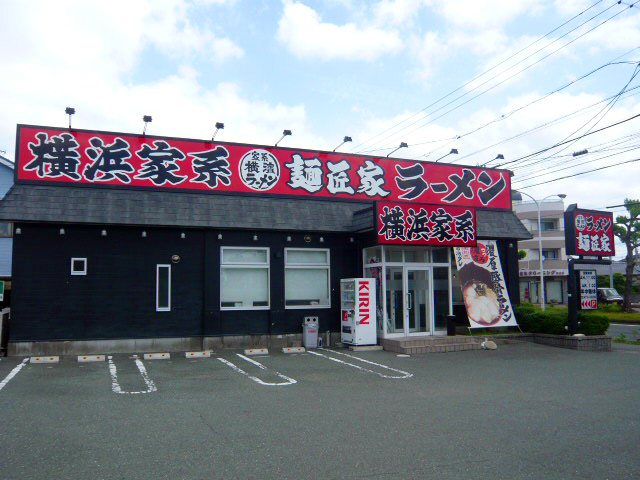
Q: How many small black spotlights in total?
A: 8